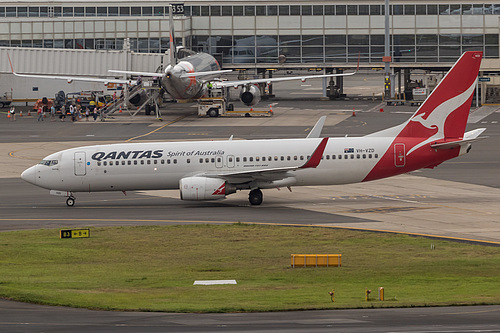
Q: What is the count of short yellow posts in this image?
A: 3